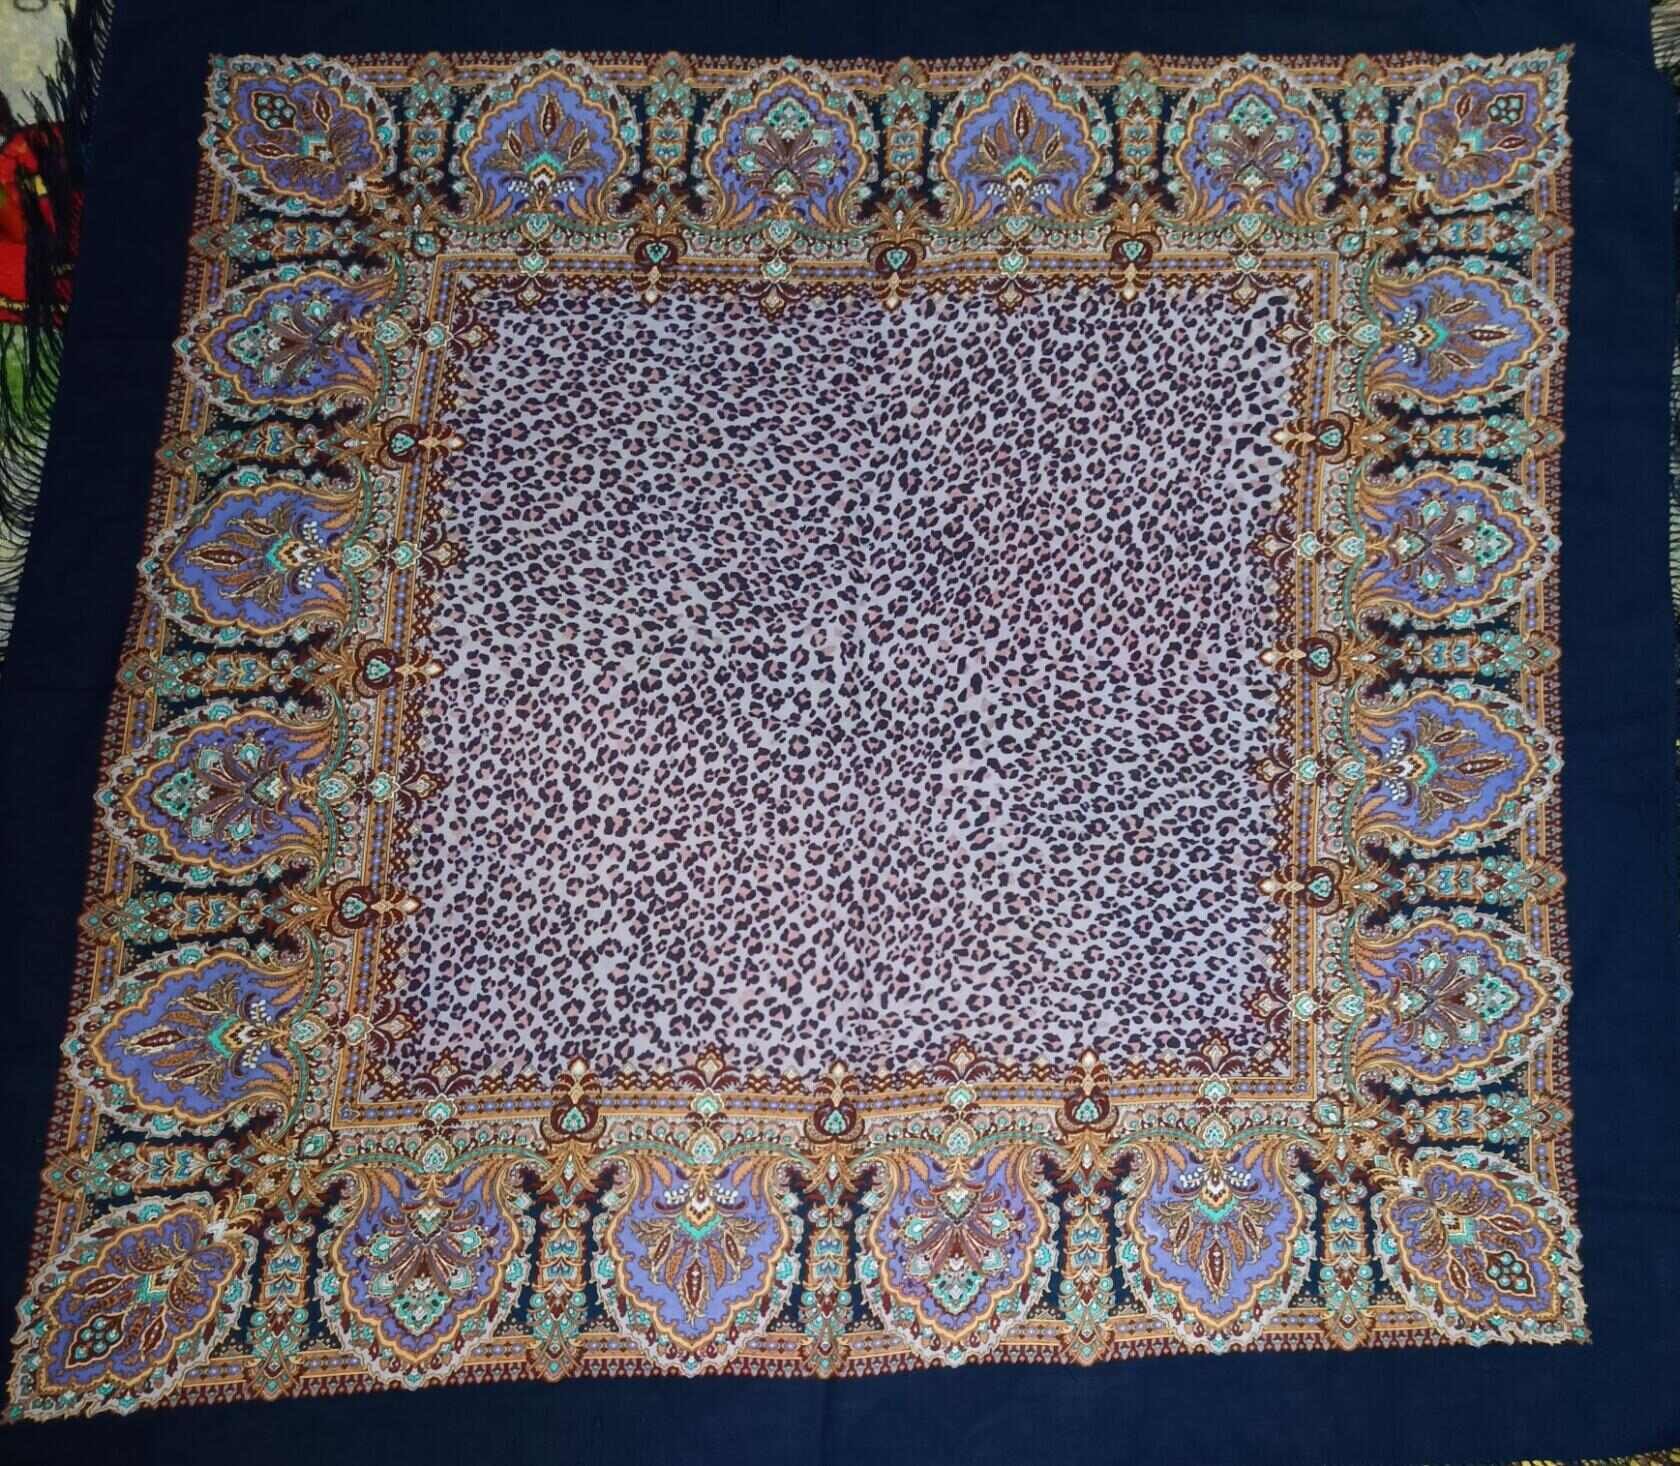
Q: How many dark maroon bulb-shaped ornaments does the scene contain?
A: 12